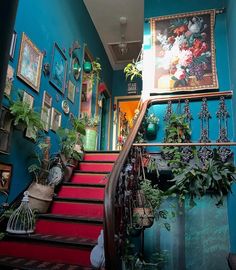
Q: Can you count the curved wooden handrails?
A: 1